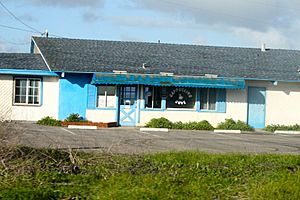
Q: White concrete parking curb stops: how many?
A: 4